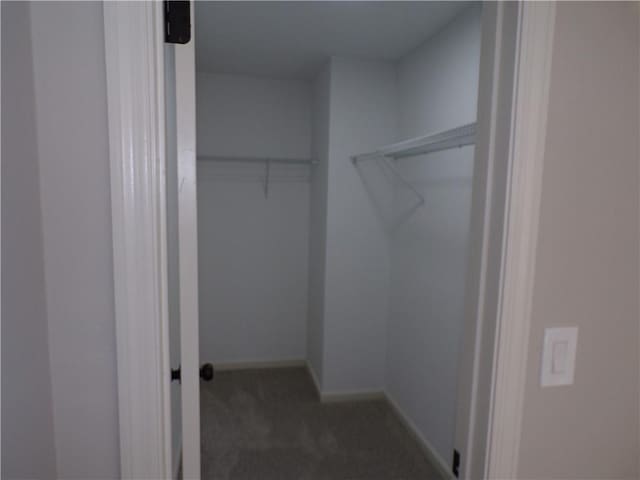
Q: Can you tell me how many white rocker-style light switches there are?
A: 1